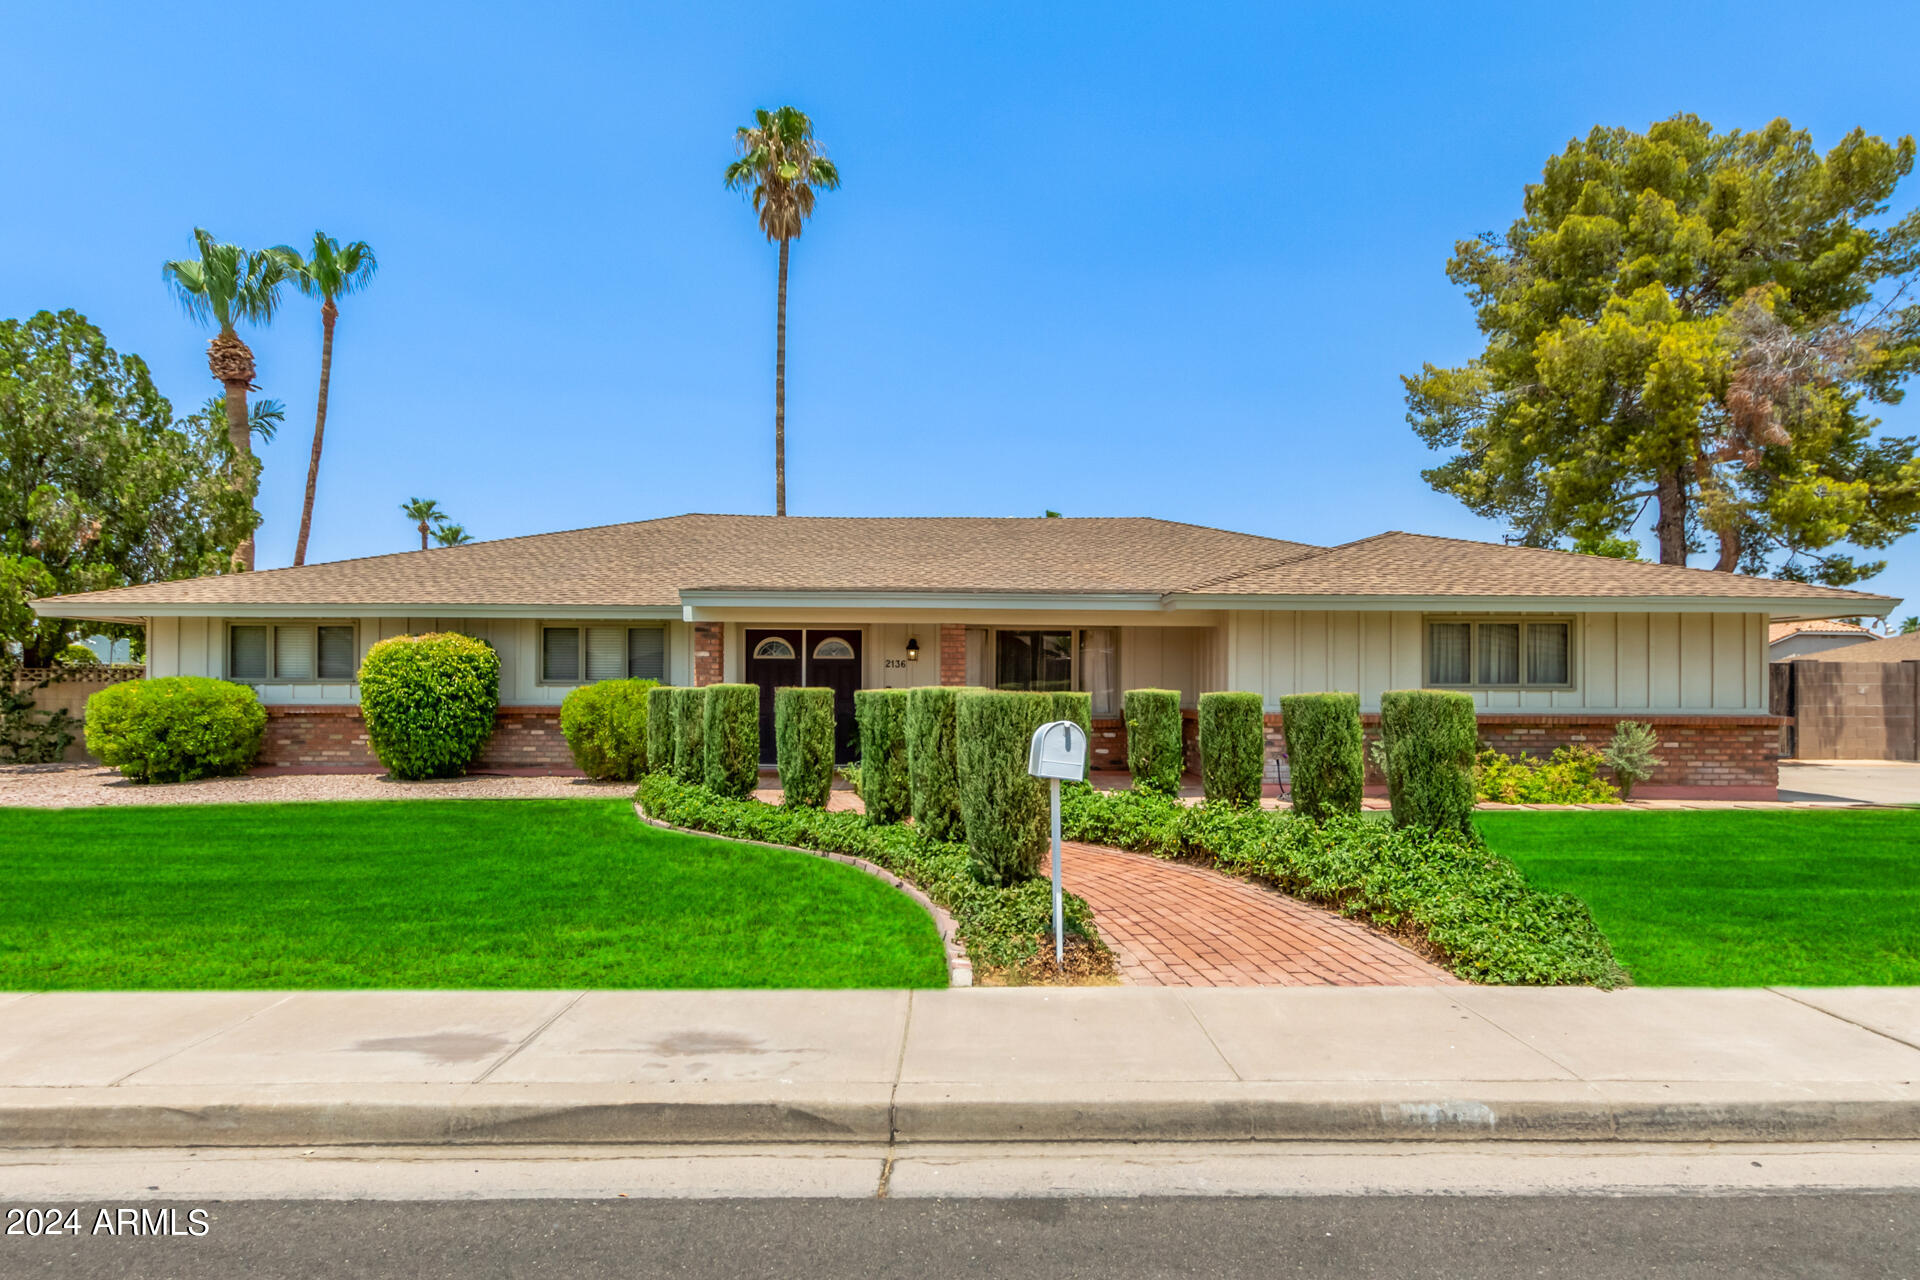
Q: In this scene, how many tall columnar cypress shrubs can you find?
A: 12